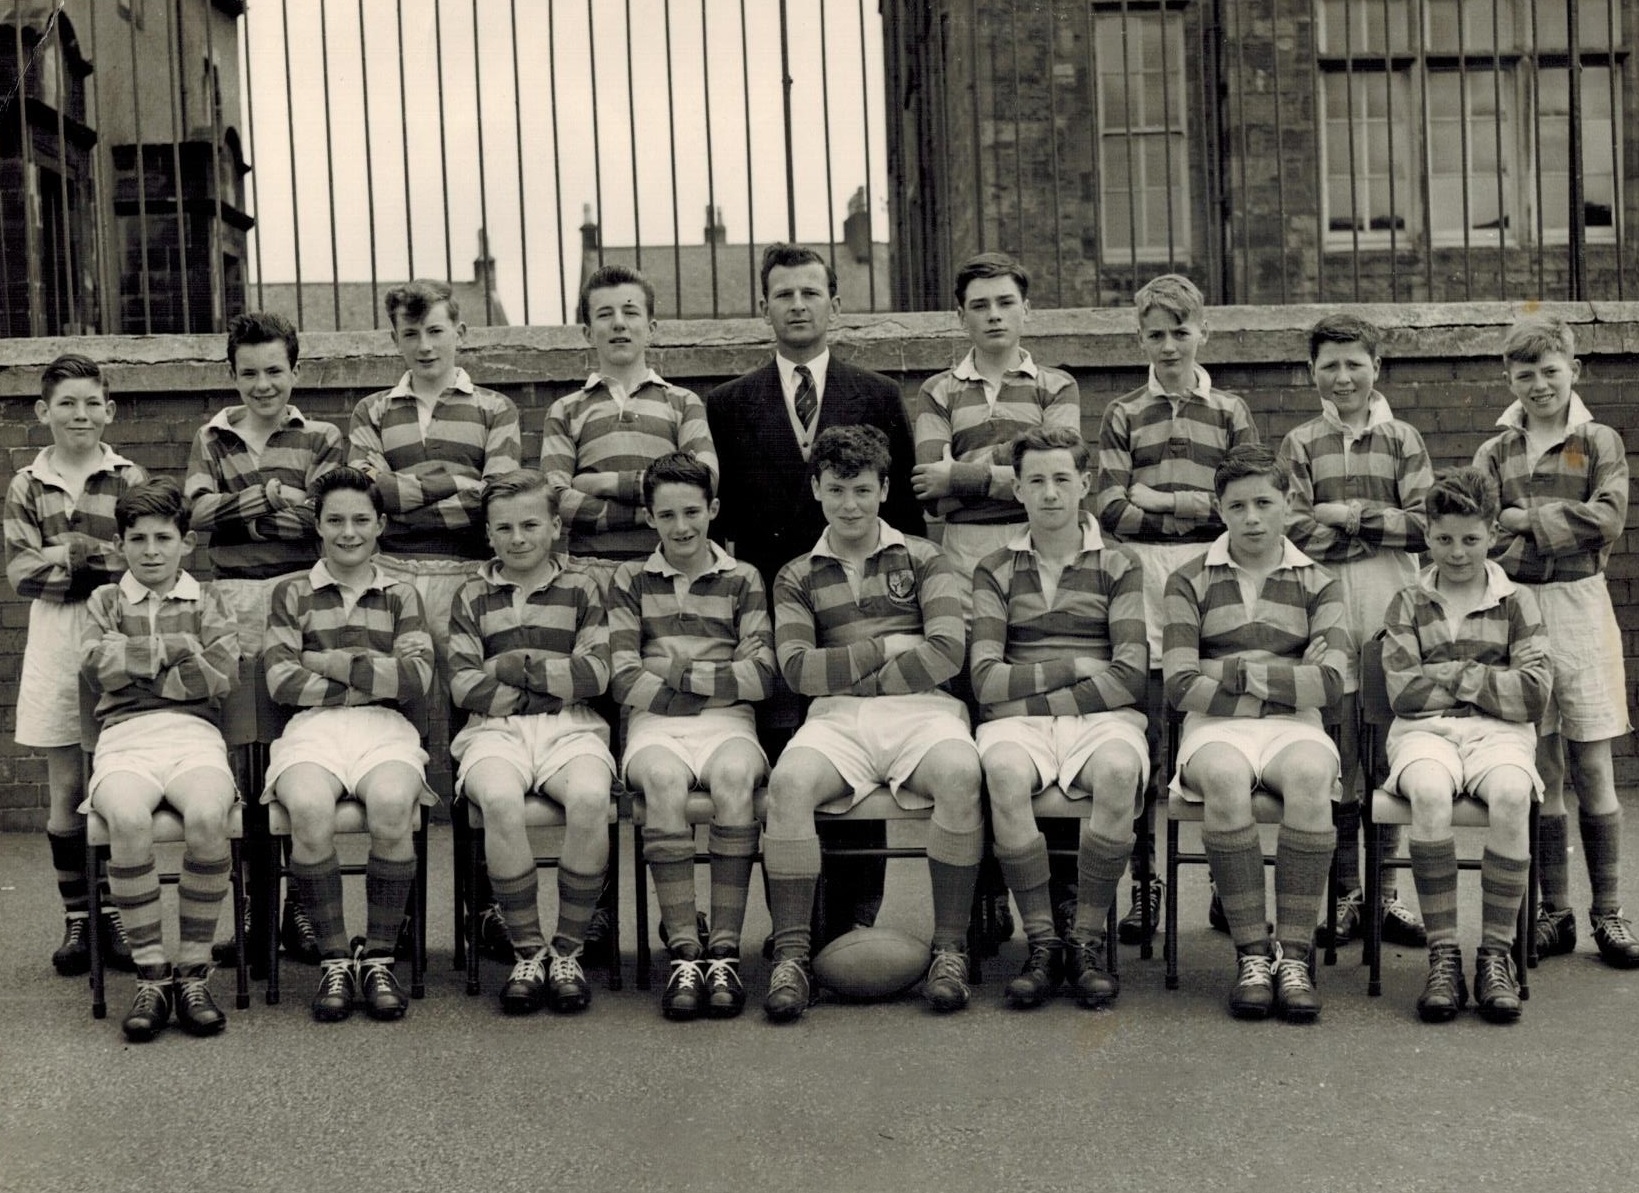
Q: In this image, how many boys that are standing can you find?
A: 8